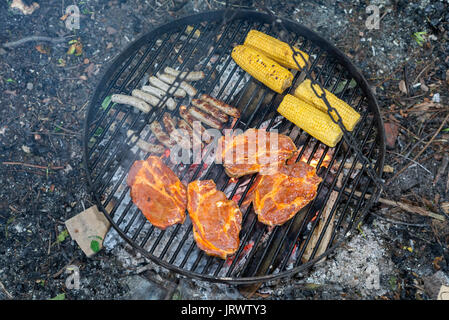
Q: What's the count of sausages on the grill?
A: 14